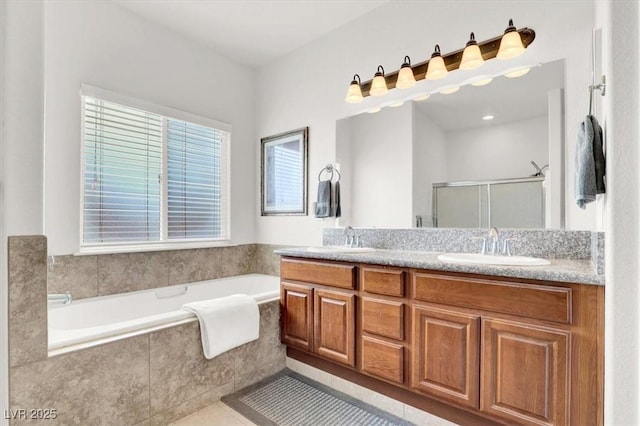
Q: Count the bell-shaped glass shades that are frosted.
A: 6